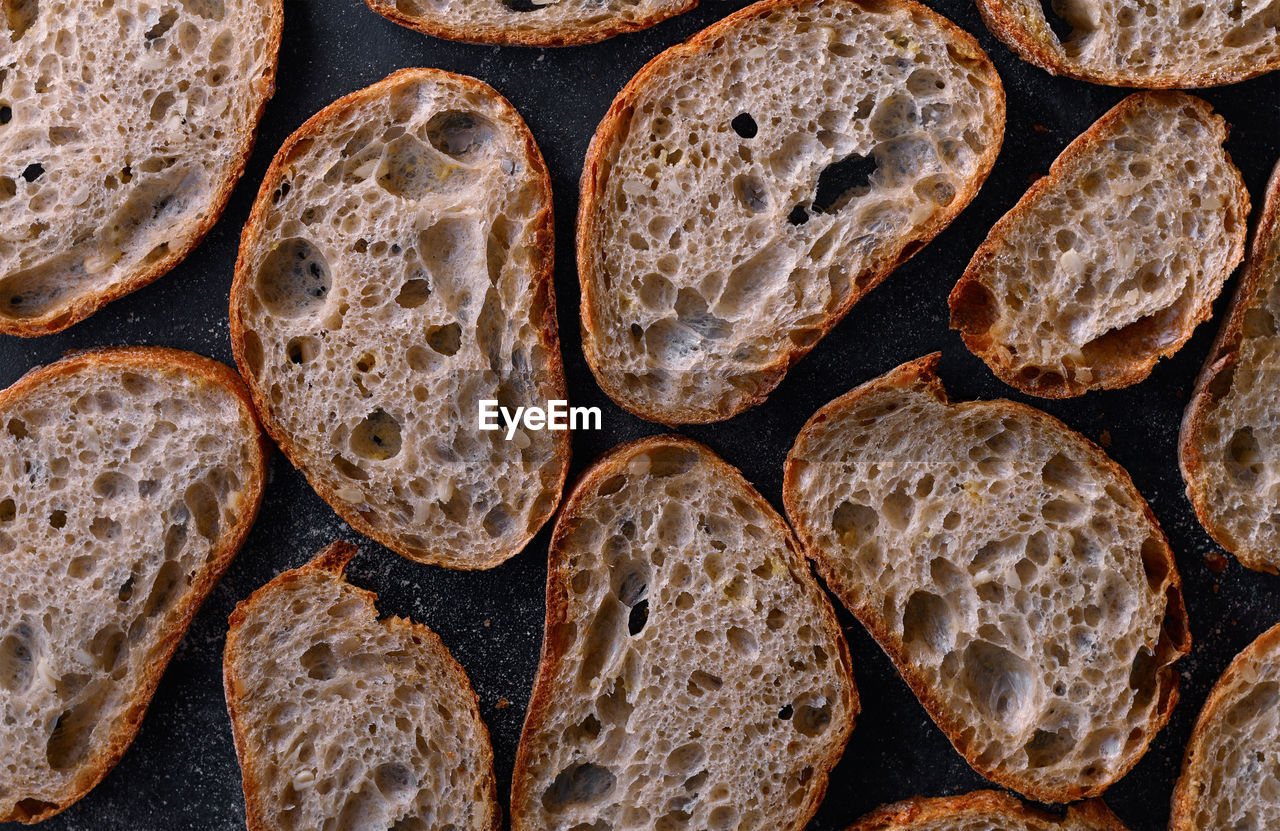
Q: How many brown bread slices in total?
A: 13